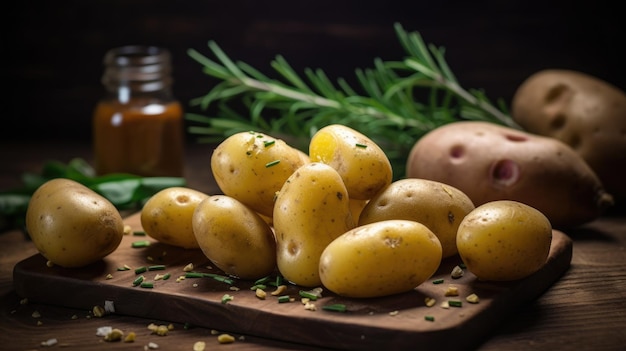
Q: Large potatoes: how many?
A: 2